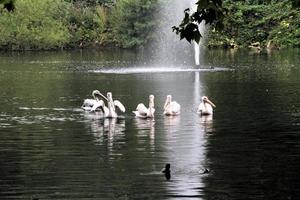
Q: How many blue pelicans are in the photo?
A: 0